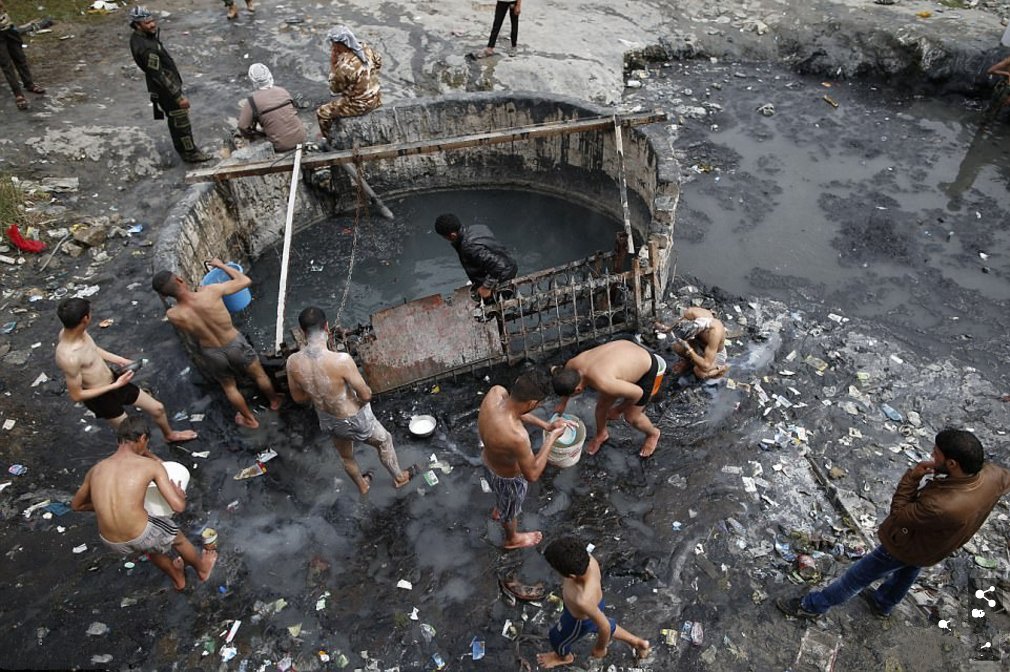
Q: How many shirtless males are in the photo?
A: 8